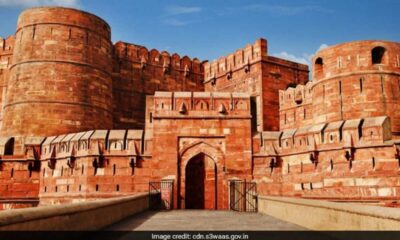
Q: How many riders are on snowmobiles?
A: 0